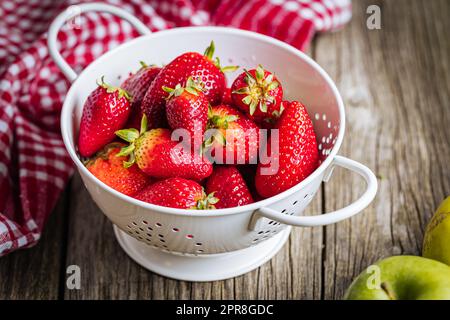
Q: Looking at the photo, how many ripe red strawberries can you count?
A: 11